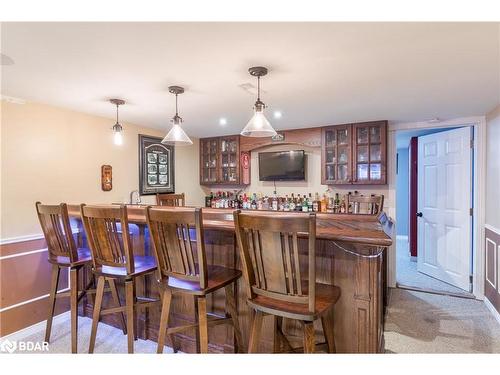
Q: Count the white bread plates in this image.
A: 0